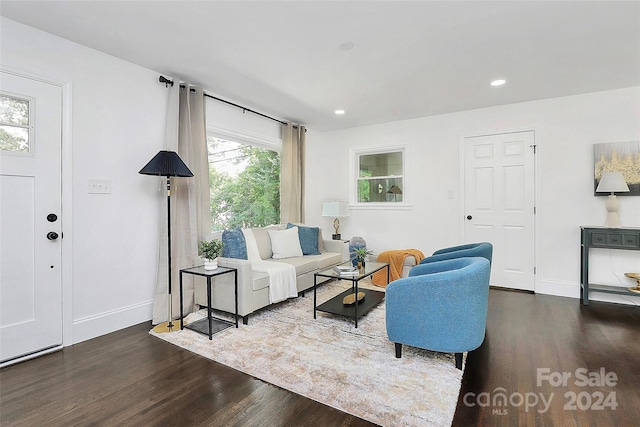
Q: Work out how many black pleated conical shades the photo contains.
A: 1